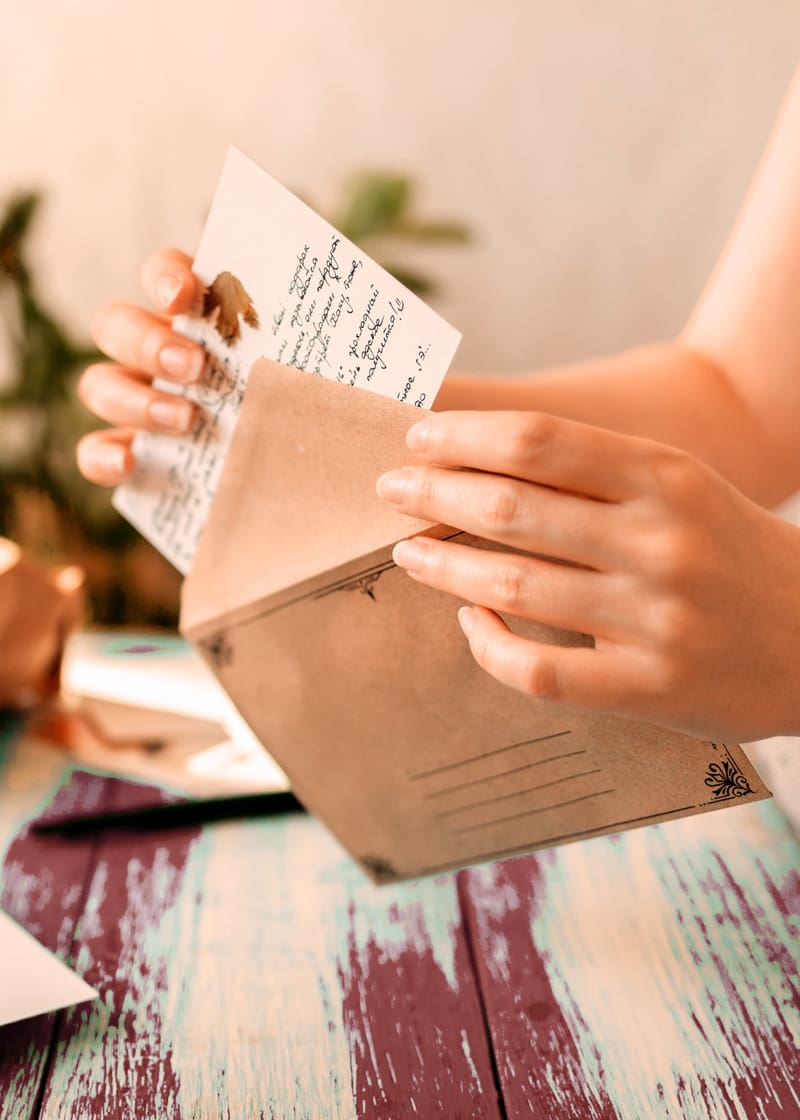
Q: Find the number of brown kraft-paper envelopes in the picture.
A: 1